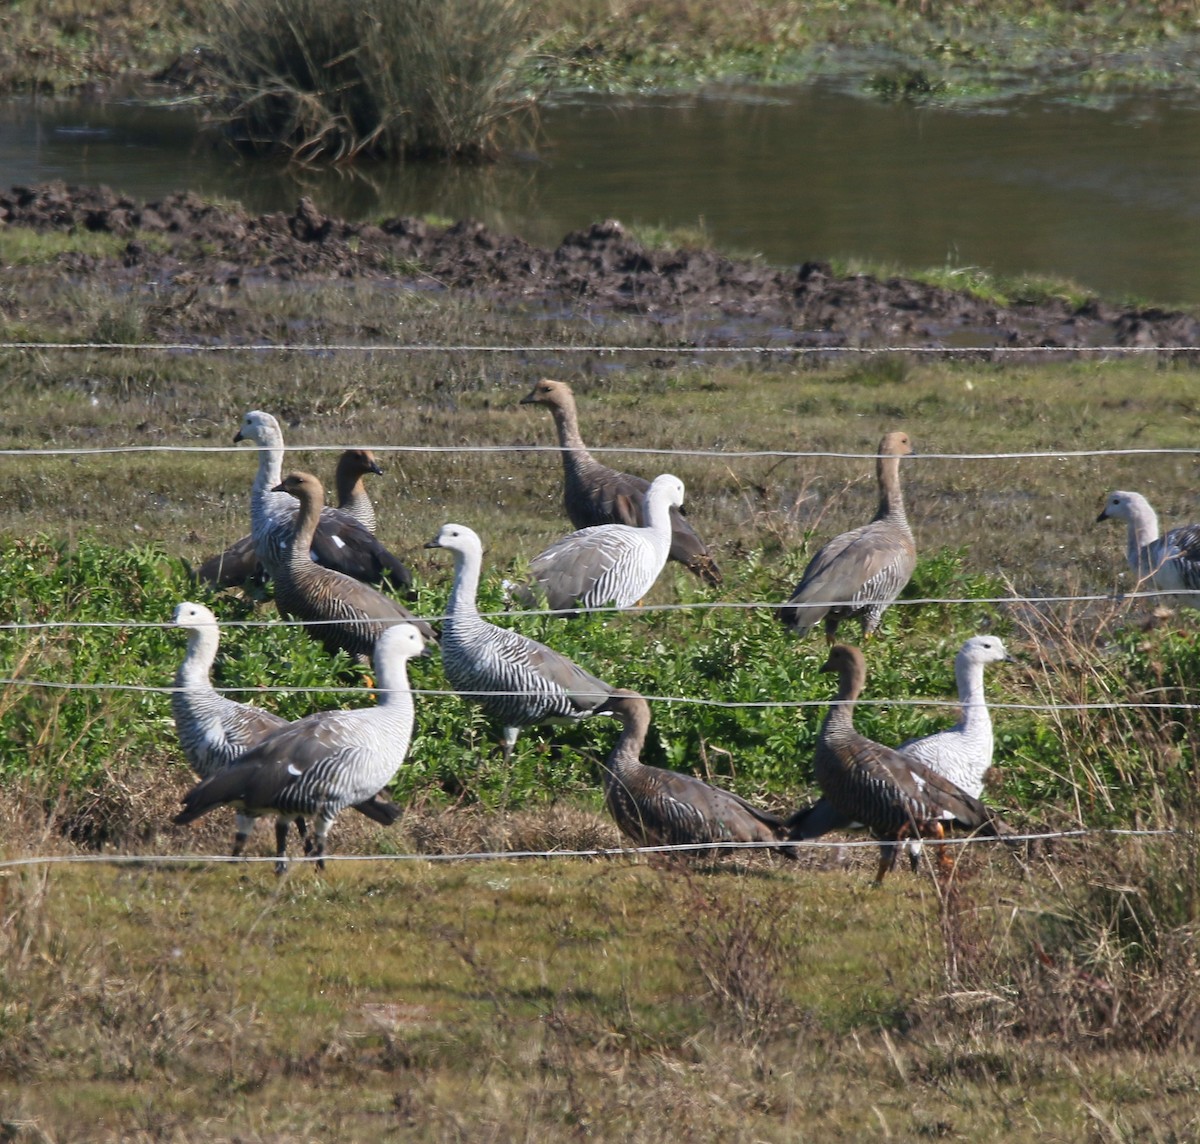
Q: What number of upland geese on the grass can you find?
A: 13